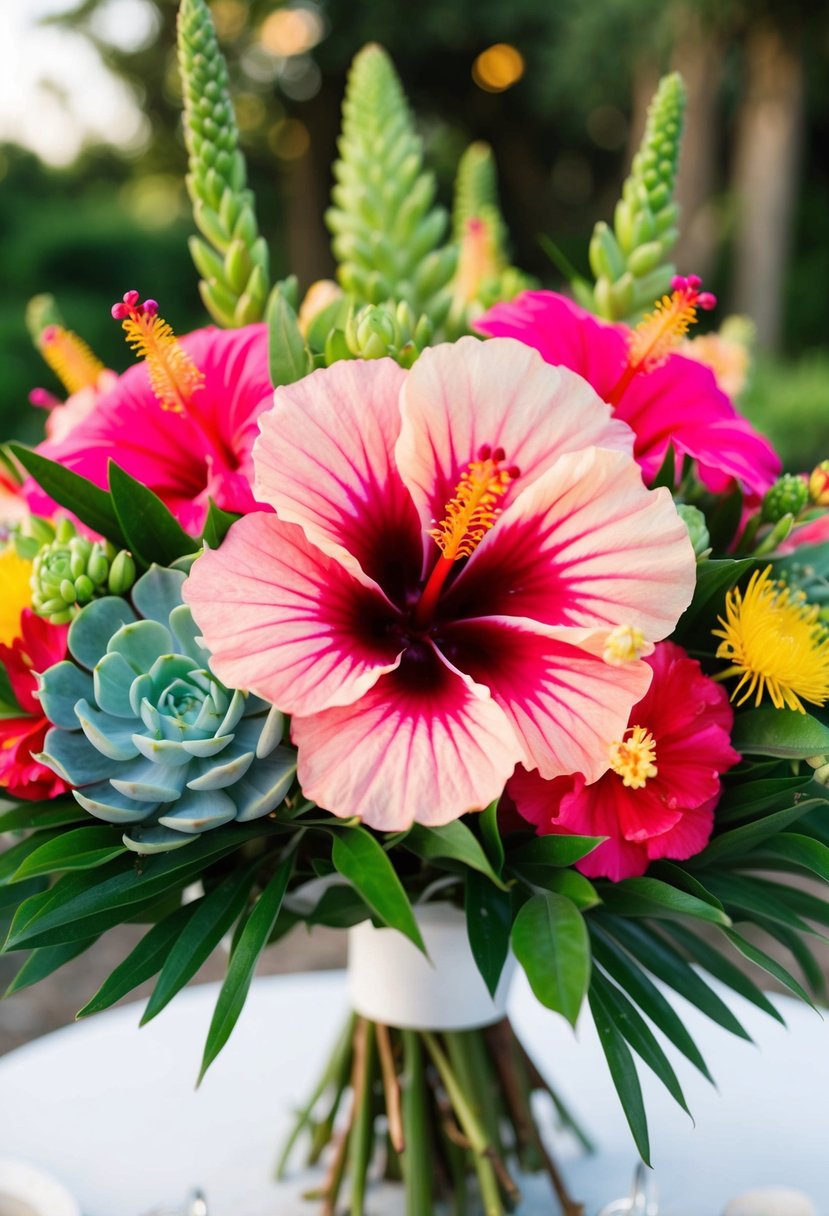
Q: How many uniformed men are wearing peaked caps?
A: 0